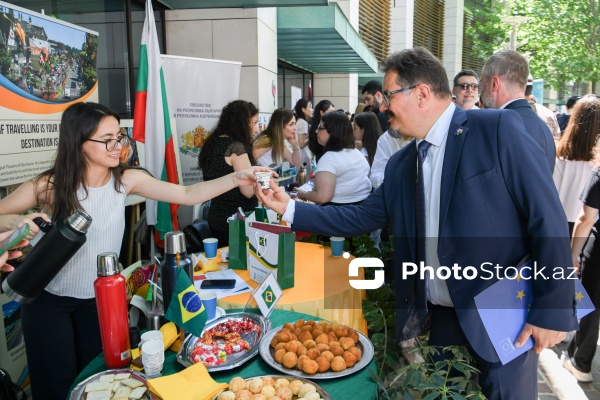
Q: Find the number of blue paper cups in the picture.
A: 3